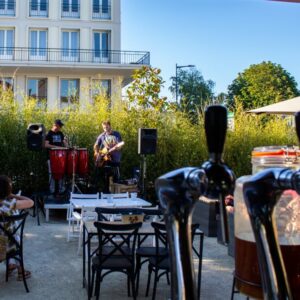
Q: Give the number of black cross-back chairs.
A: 5